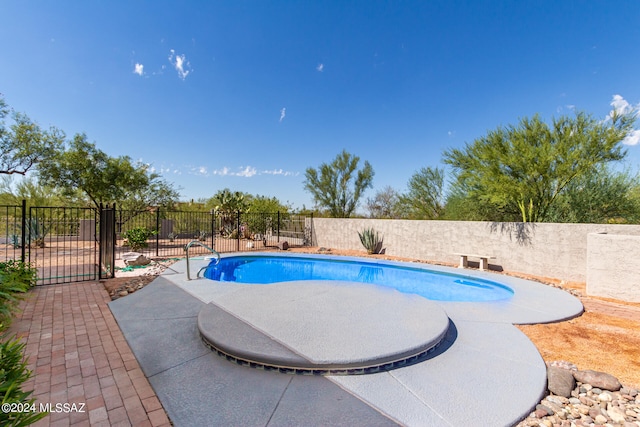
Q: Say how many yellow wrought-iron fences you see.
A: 0